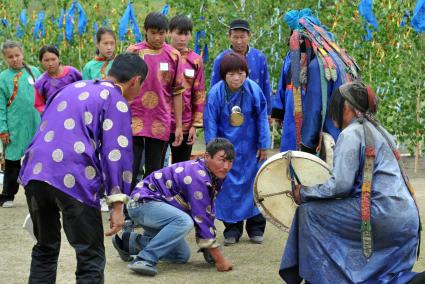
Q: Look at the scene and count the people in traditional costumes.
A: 11